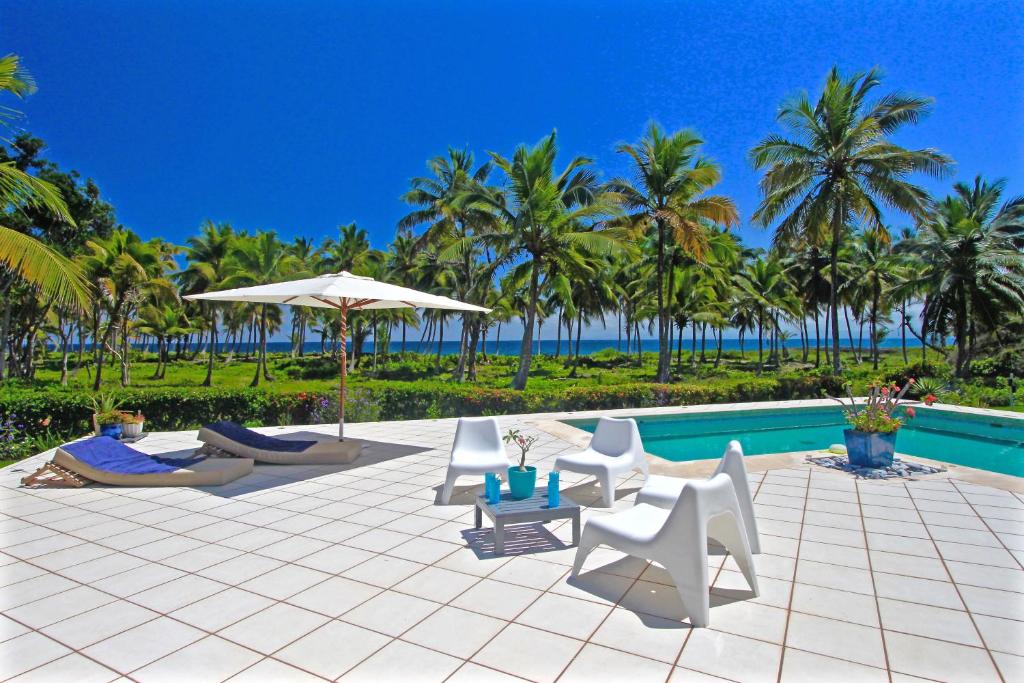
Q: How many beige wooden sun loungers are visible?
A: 2